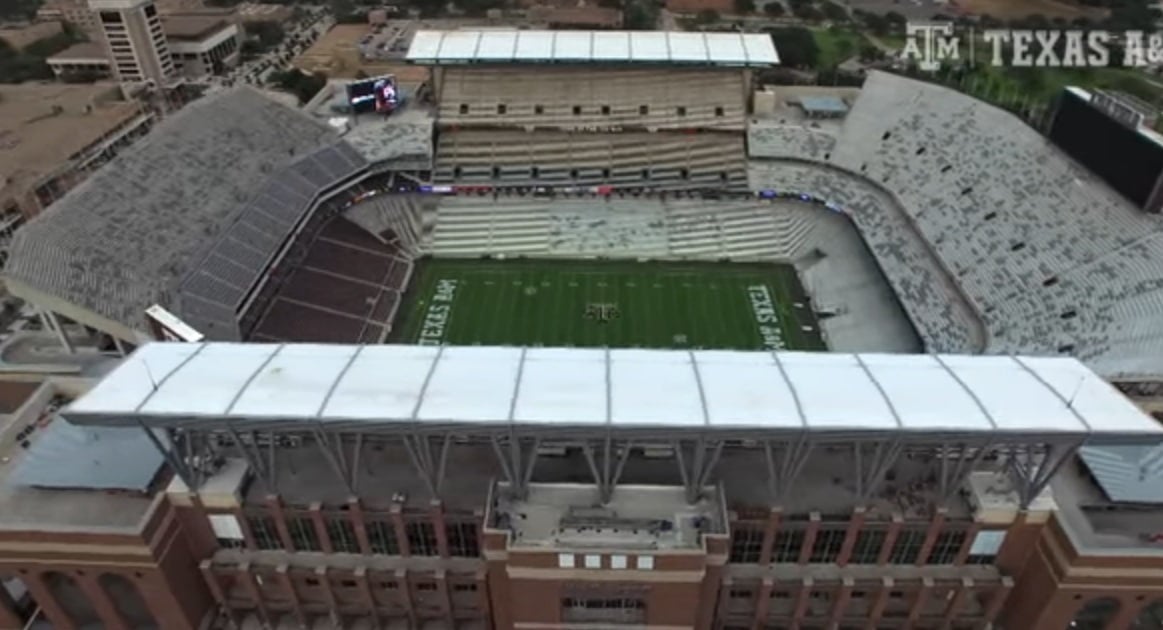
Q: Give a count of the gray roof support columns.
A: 11